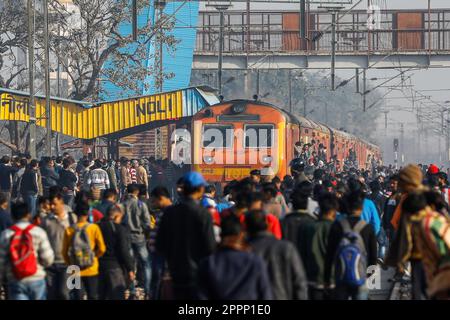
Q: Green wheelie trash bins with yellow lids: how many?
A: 0